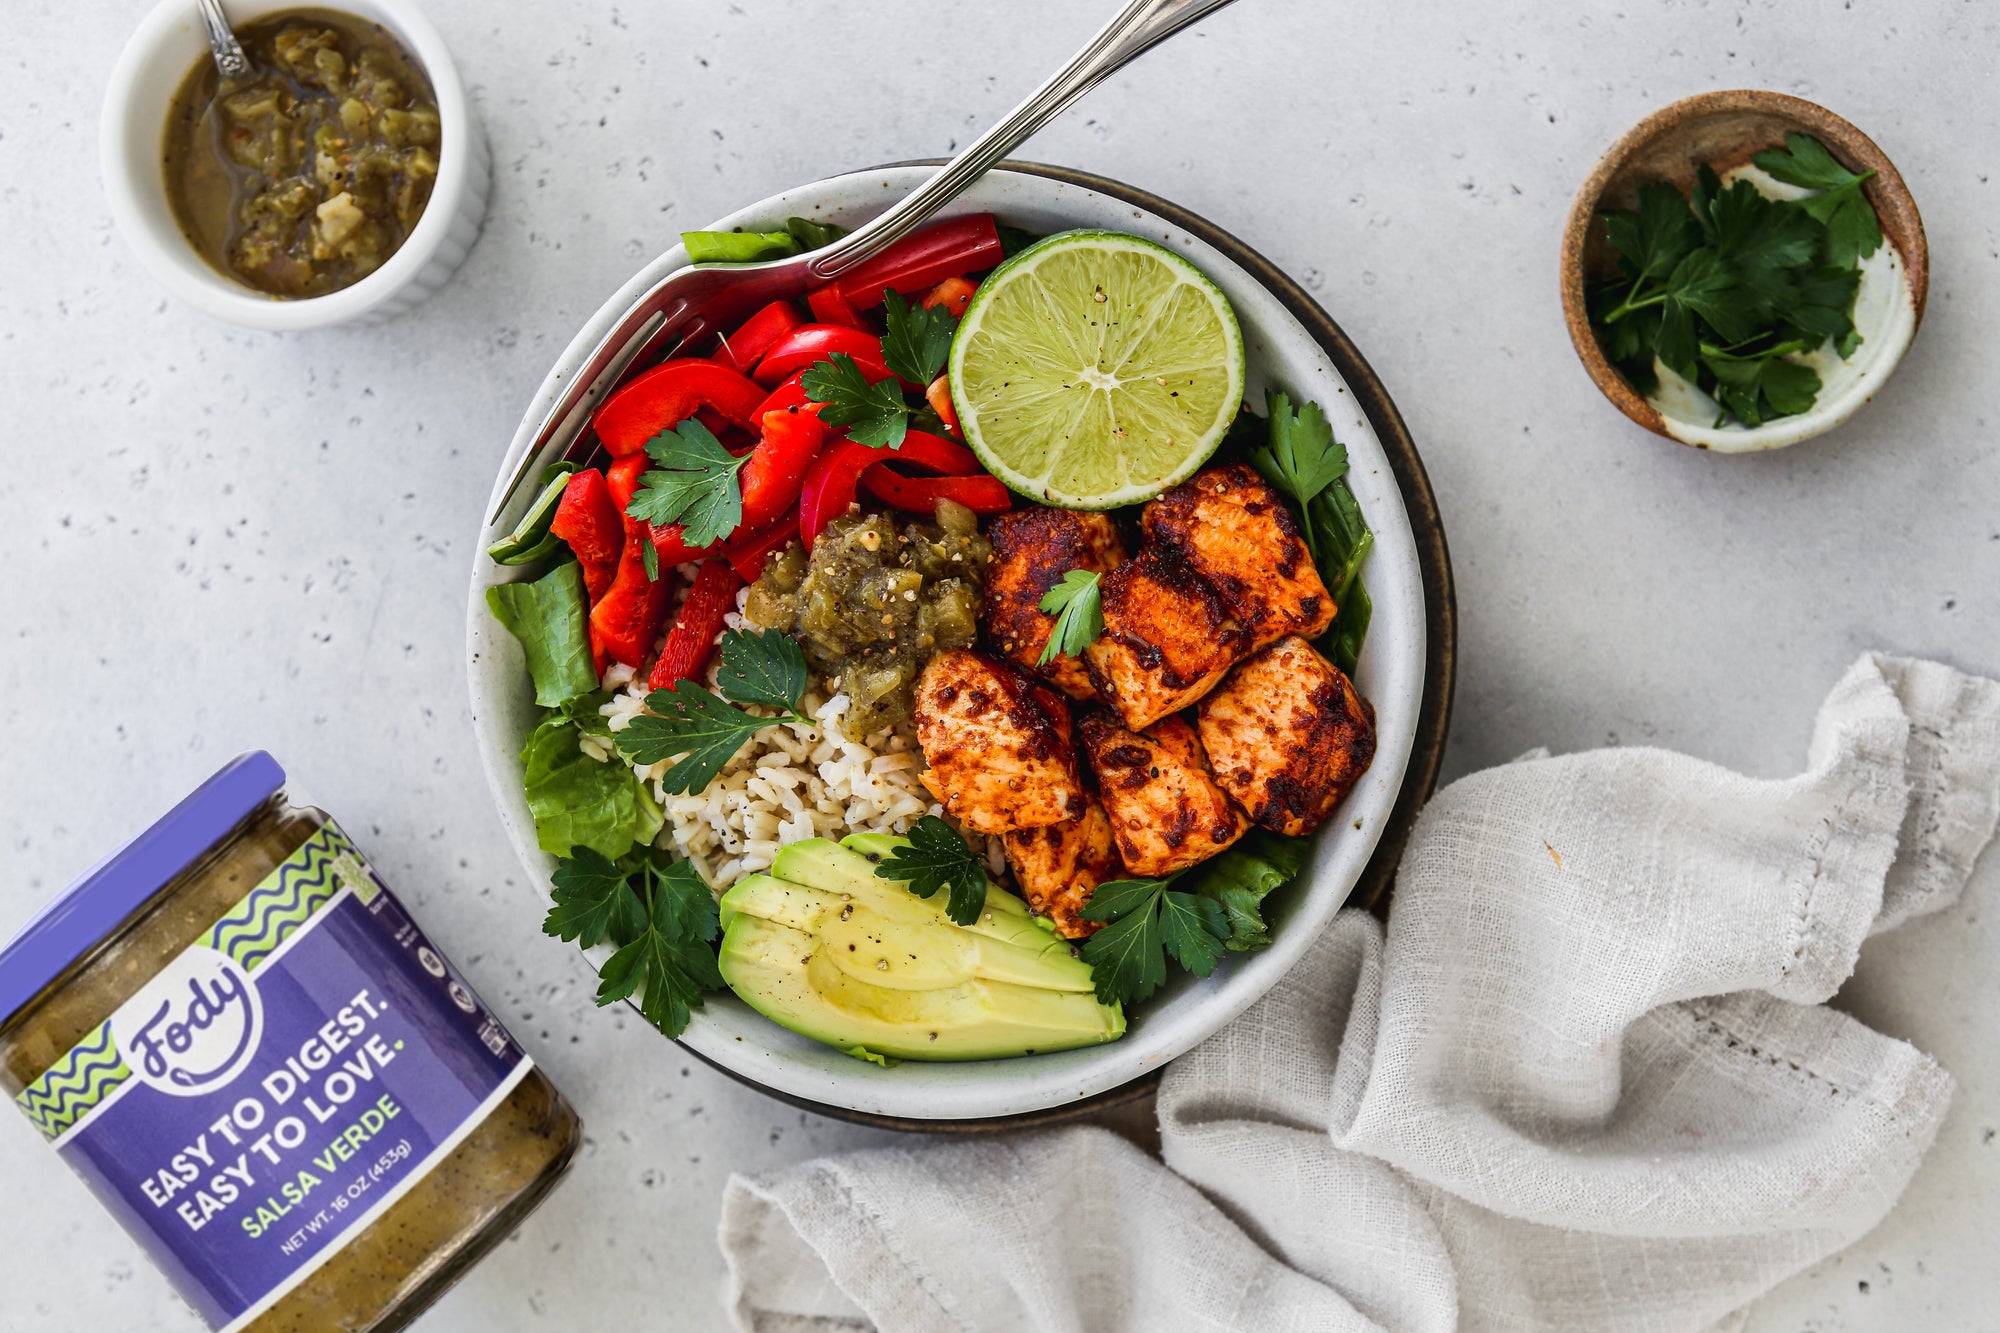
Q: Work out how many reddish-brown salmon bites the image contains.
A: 7